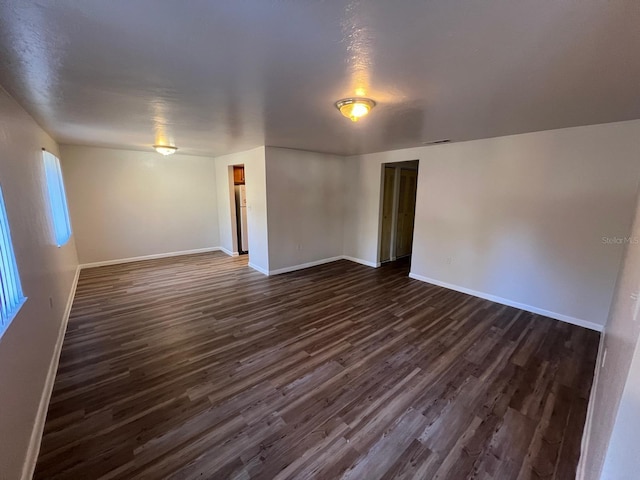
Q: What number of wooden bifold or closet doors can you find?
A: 2